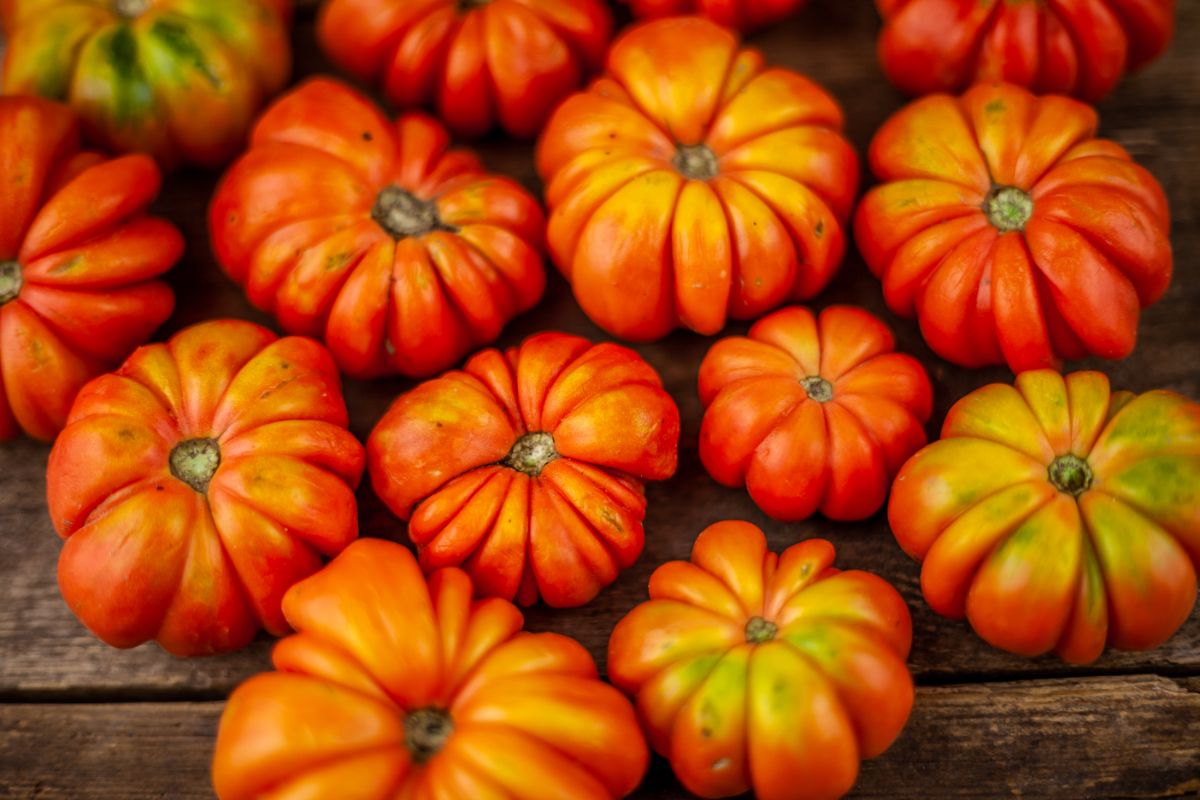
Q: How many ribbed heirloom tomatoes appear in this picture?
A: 14